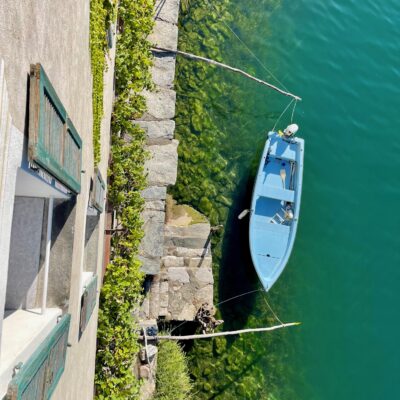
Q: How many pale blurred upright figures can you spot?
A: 0